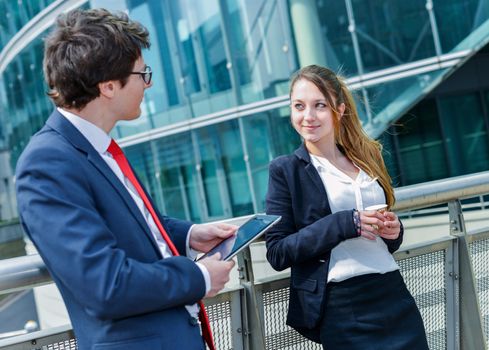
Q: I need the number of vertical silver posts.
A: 2